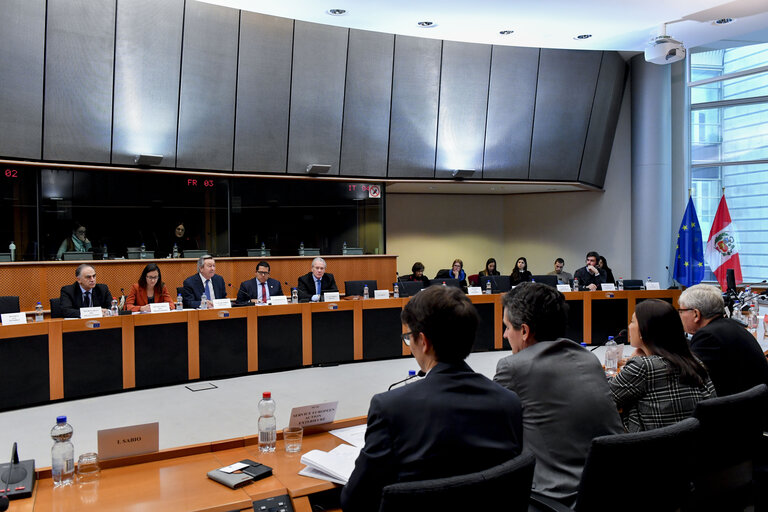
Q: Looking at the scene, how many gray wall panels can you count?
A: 12